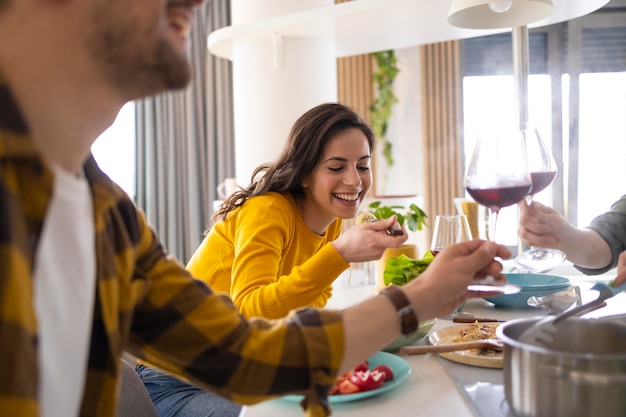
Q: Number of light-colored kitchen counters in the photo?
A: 1